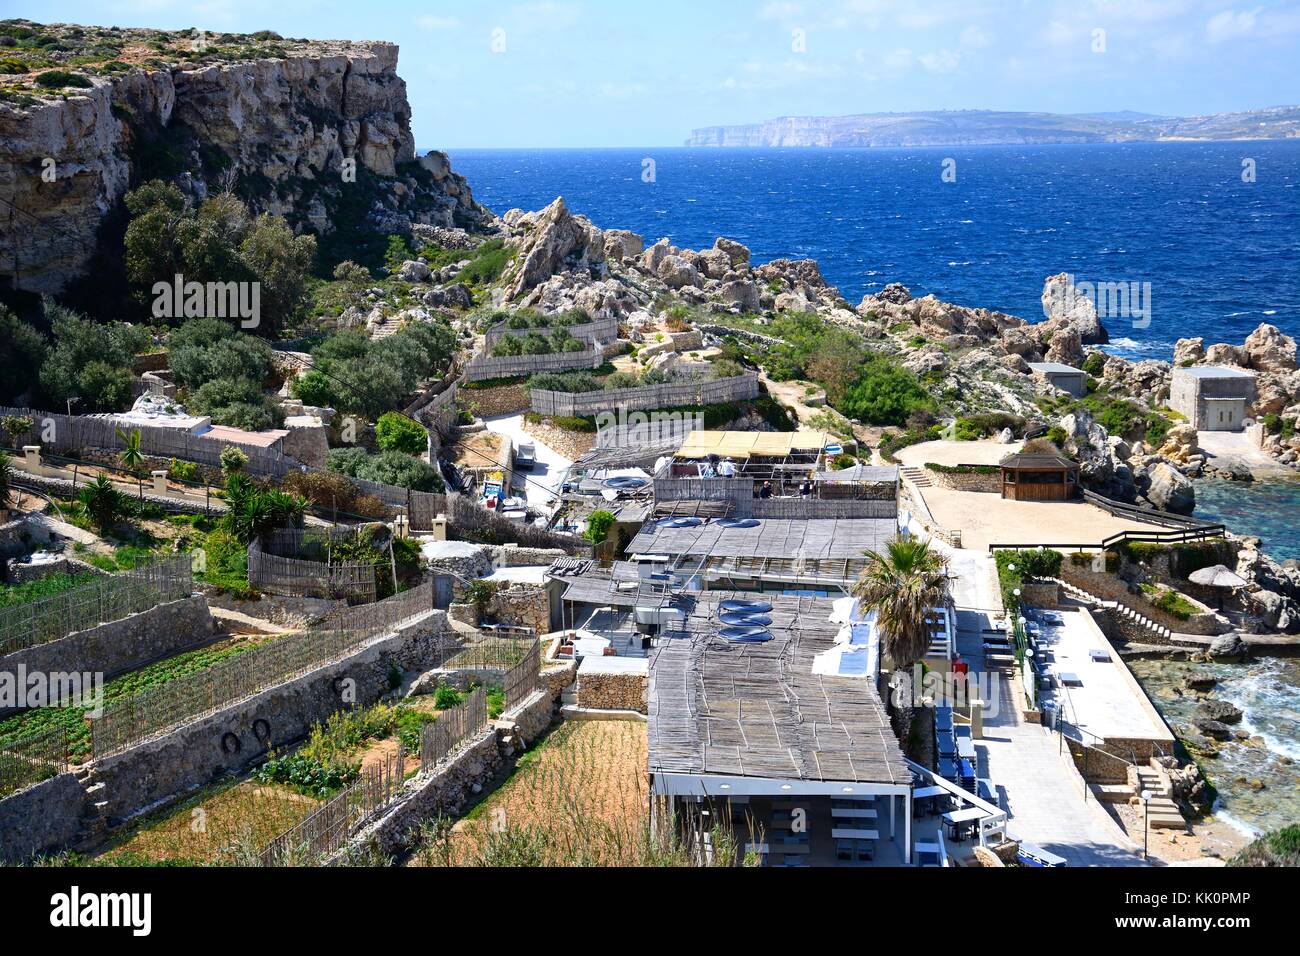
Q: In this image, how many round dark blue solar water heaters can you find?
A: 6